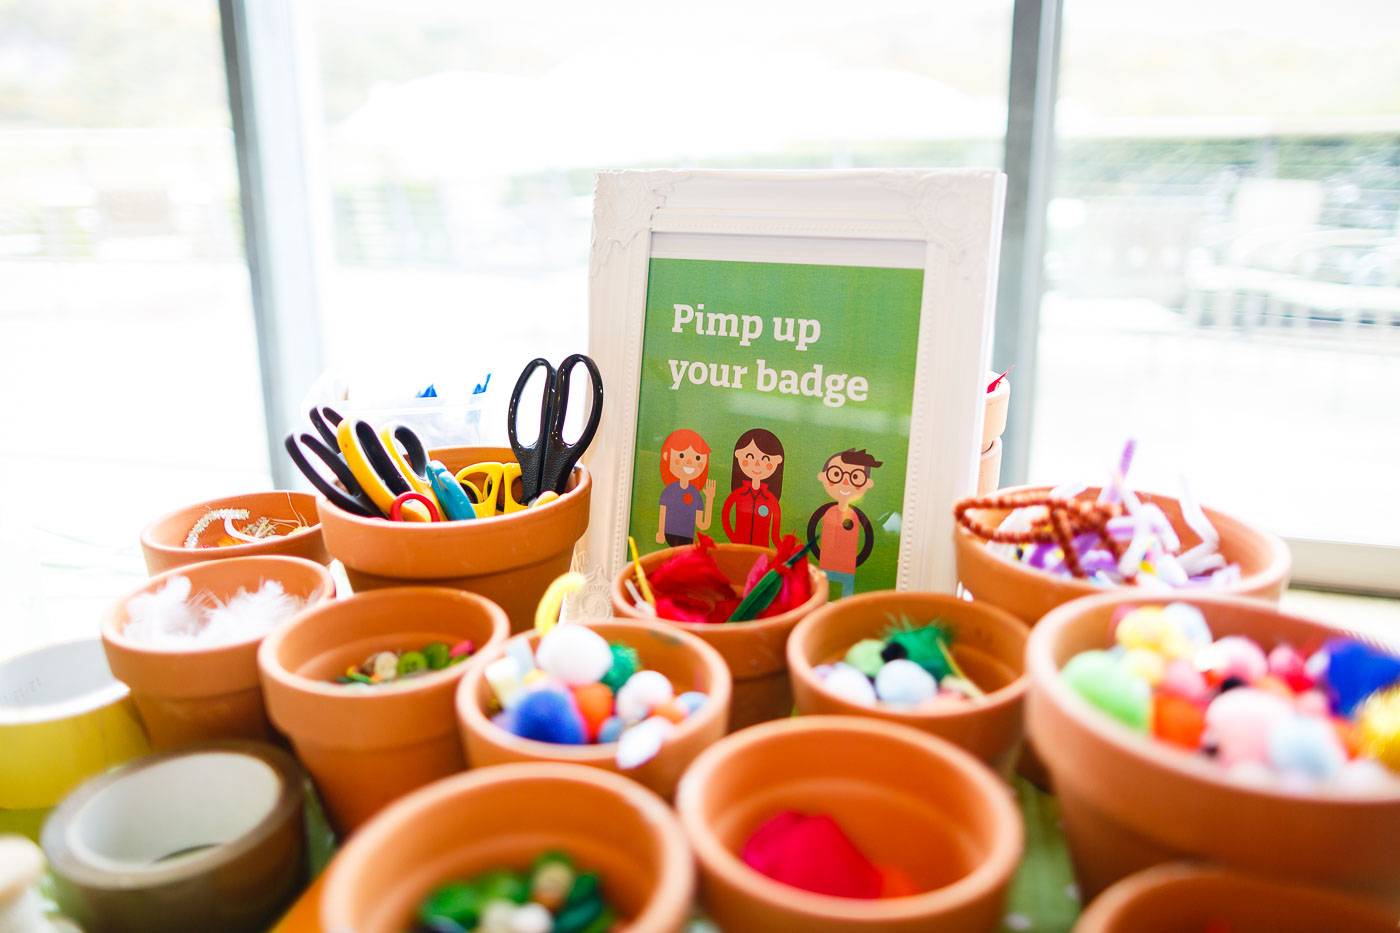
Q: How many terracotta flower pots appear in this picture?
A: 14